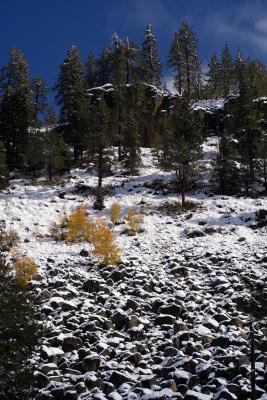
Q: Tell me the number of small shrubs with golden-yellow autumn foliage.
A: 5